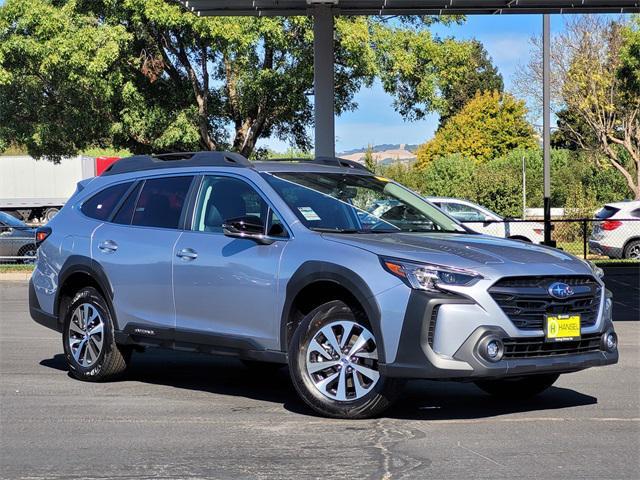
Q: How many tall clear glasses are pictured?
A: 0